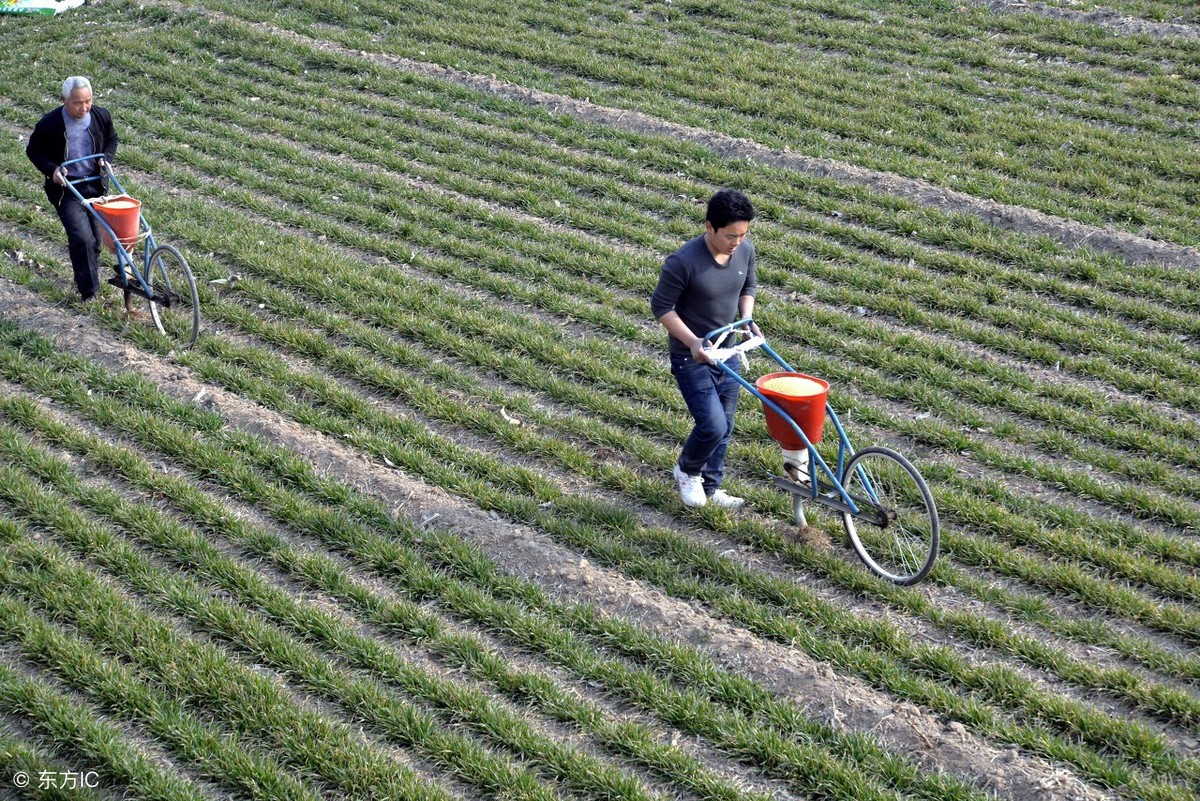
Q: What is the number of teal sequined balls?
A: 0